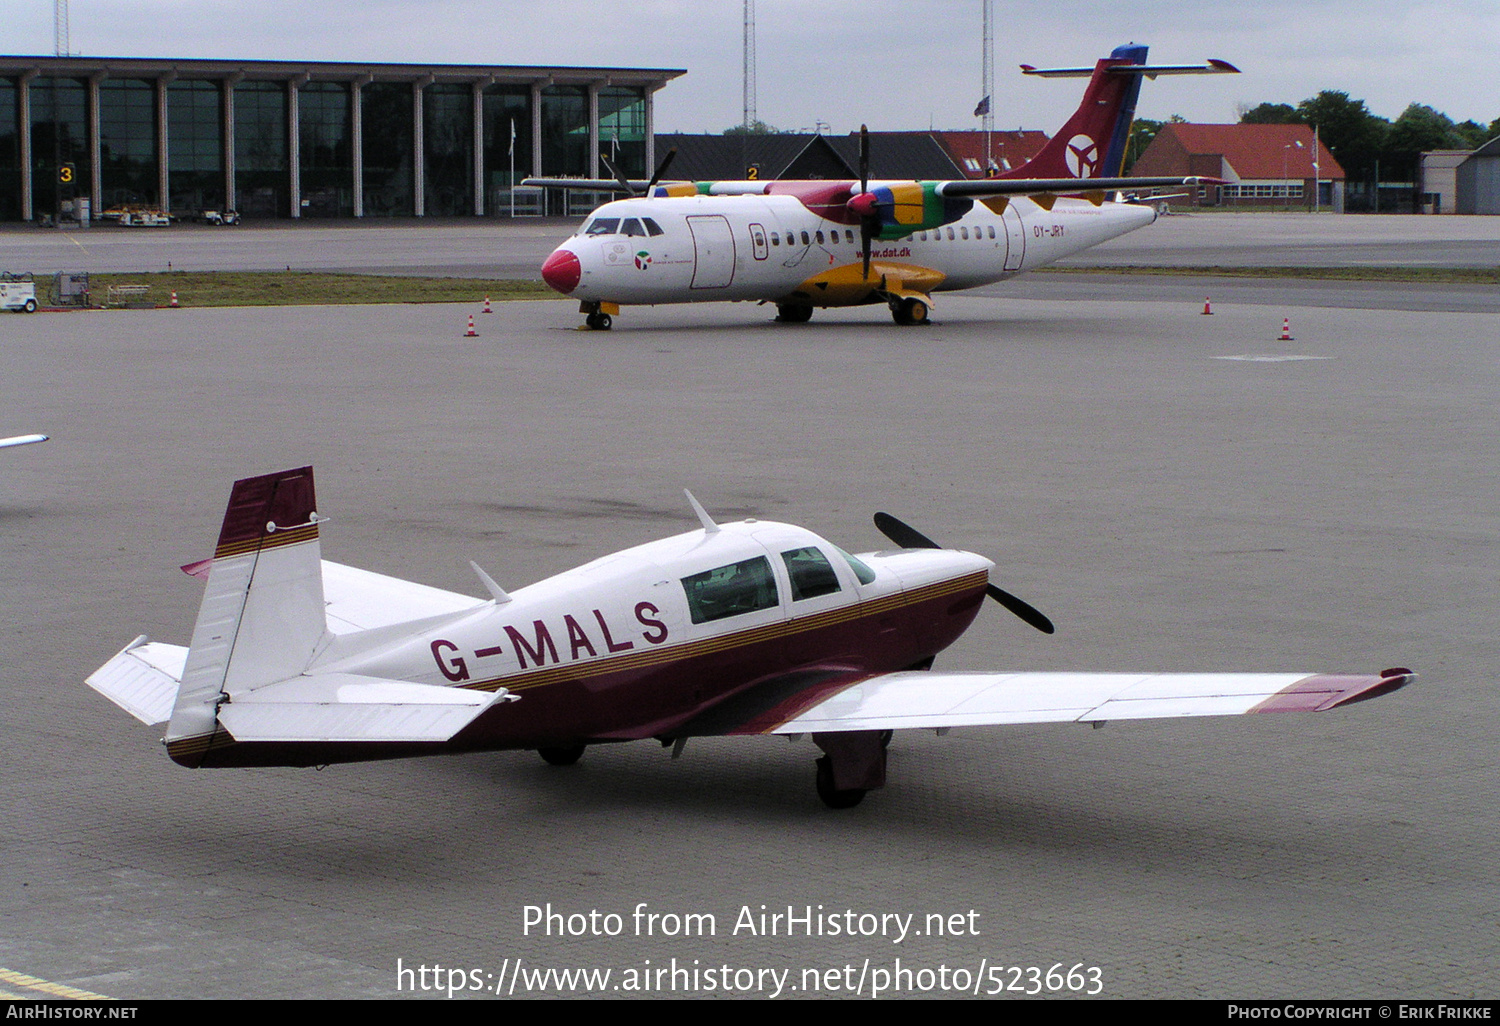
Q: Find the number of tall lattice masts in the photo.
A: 3